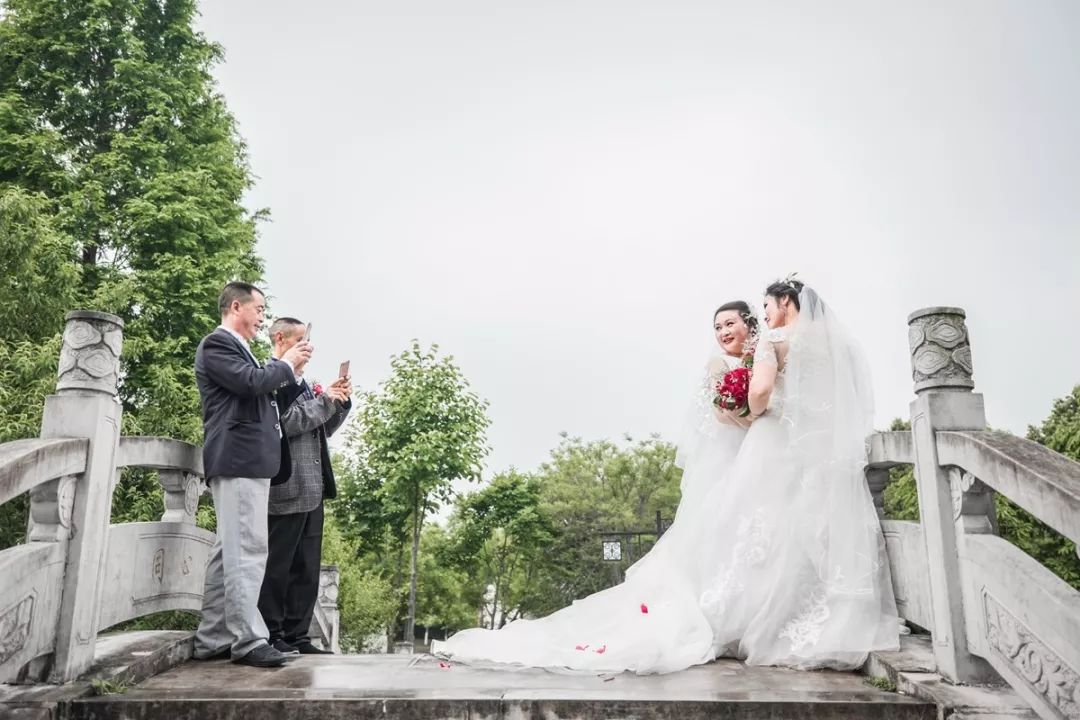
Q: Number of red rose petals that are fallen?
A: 4